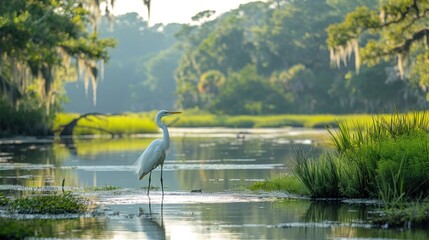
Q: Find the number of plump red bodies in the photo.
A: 0